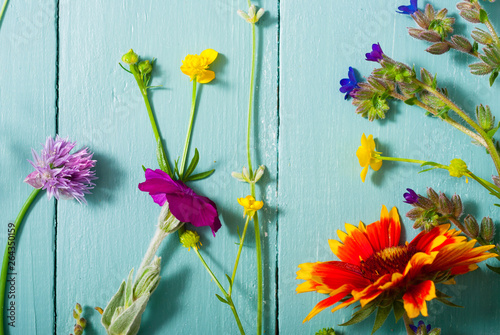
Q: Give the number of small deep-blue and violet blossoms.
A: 5